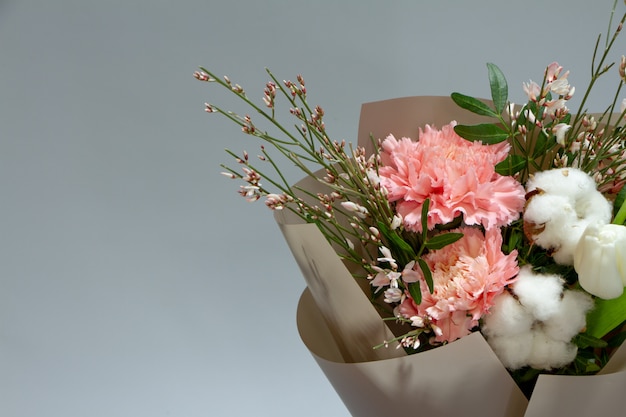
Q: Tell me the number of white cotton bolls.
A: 2